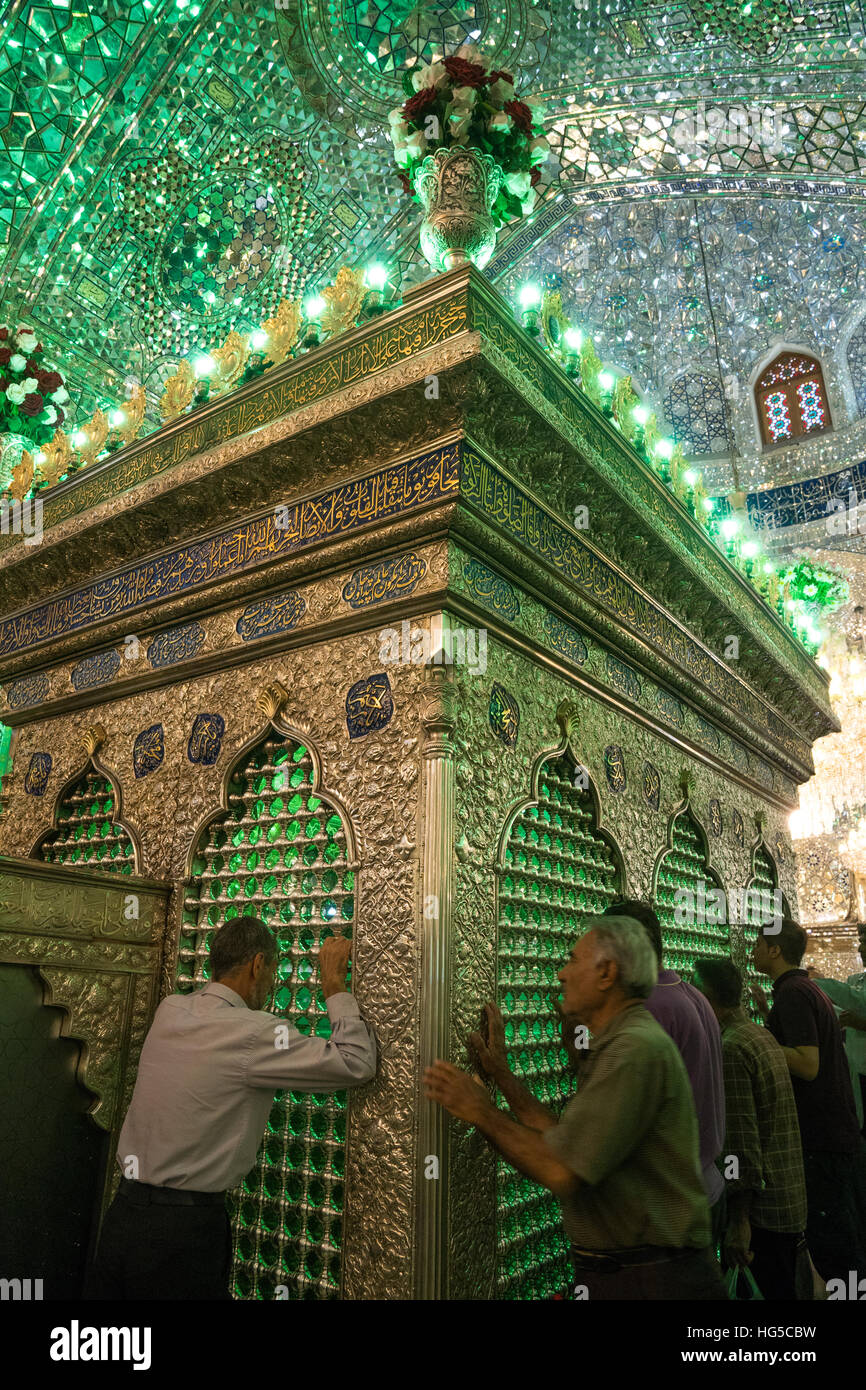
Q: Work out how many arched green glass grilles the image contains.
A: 5